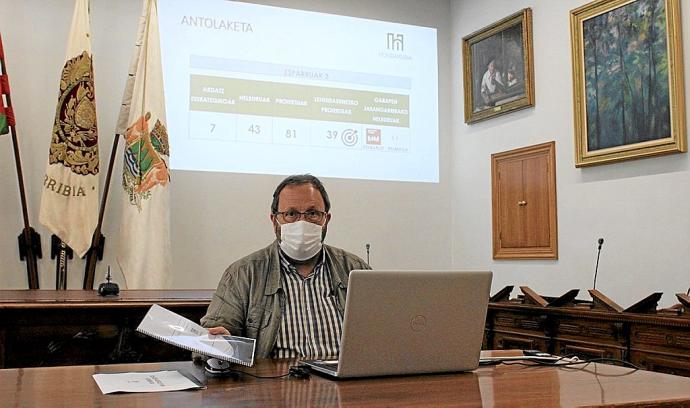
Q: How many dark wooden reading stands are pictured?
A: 6